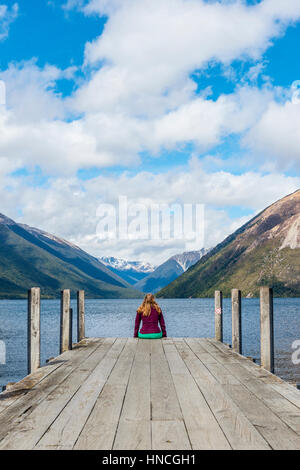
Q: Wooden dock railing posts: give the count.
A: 6